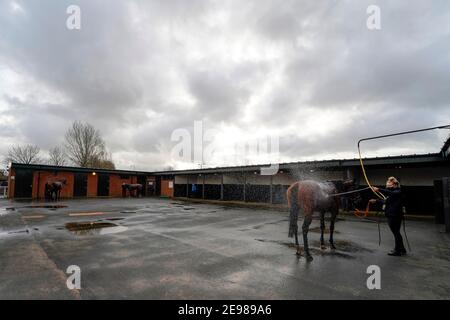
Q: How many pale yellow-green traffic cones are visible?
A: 0